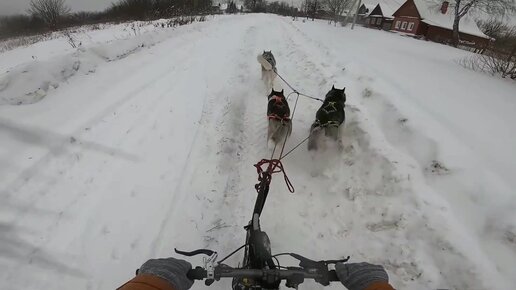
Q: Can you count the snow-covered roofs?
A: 3